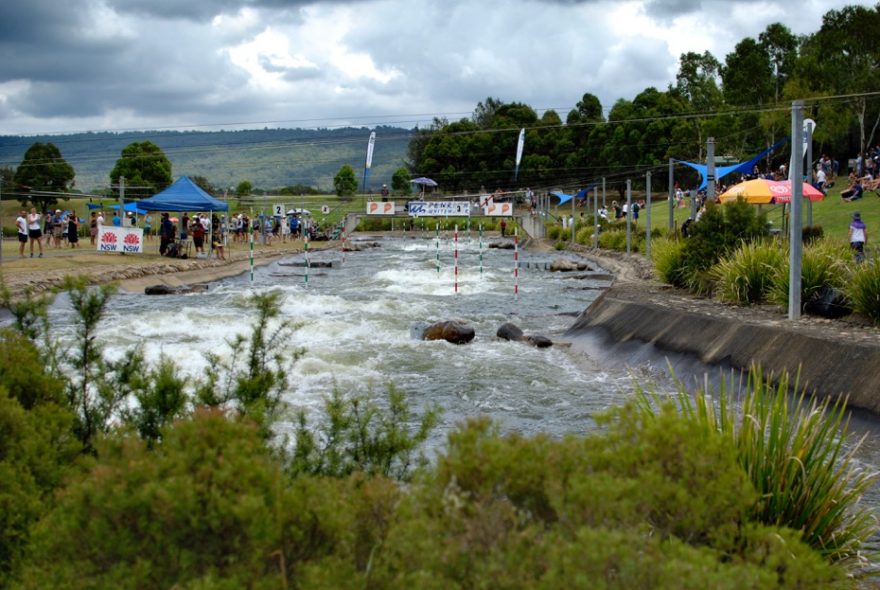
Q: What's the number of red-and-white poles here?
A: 3